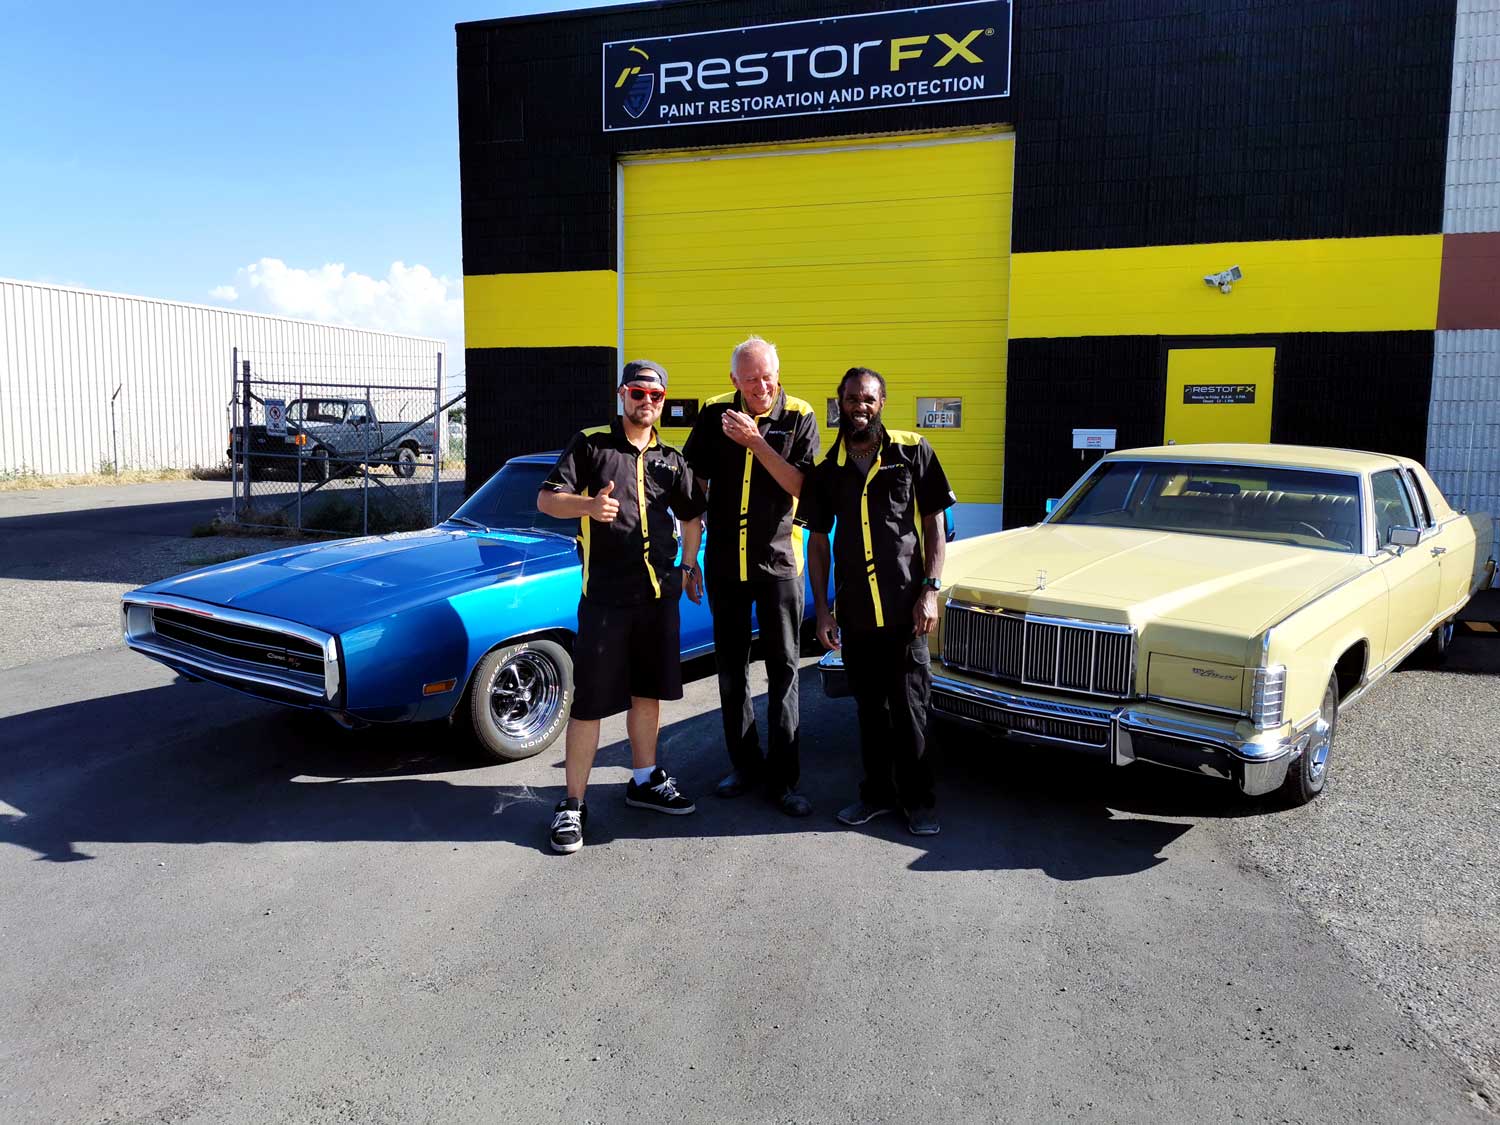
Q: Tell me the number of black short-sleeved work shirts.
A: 3